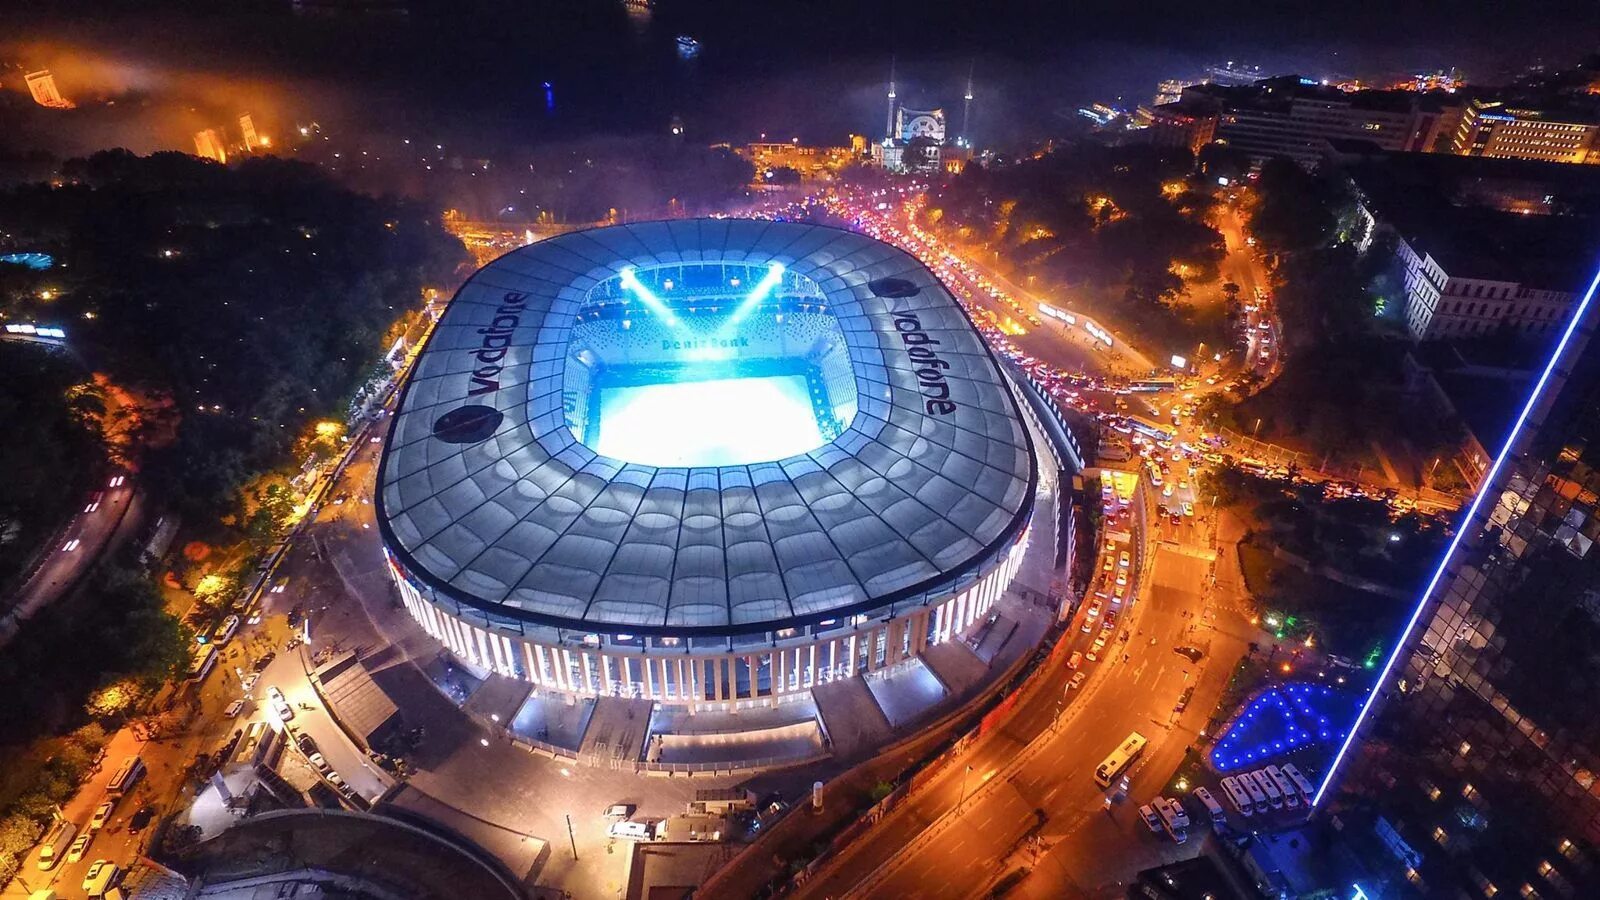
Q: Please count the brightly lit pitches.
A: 1